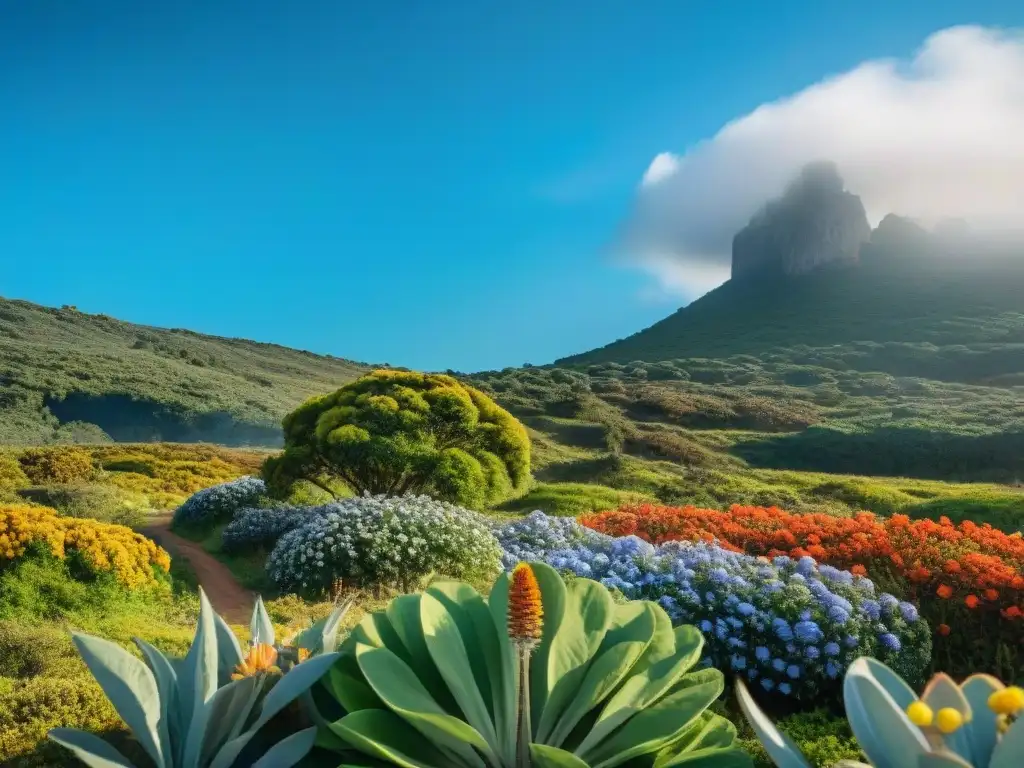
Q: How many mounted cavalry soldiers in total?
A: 0